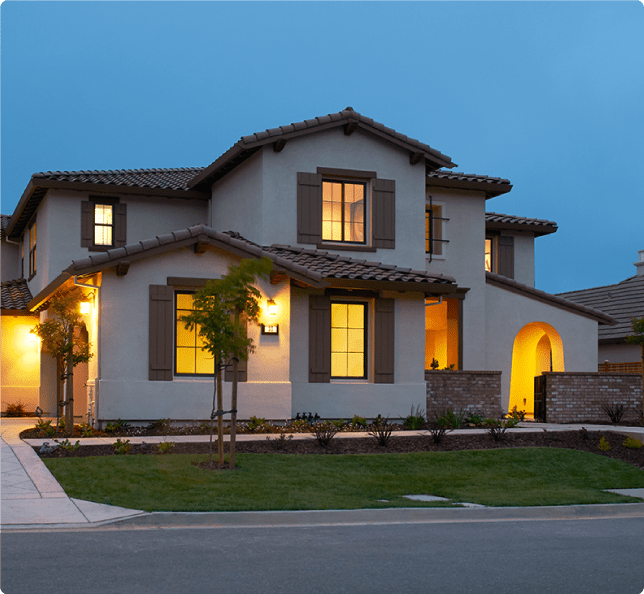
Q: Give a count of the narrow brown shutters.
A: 9